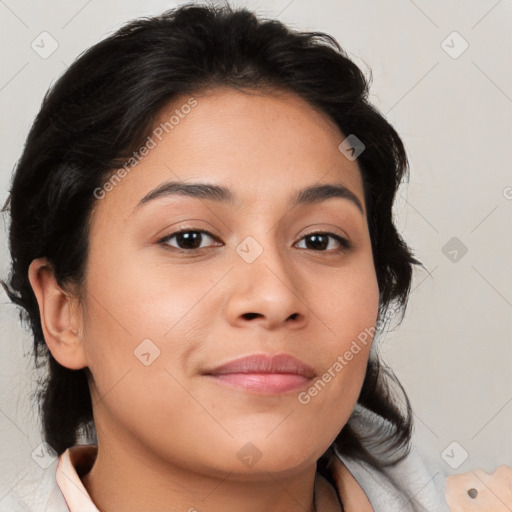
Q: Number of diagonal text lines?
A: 2